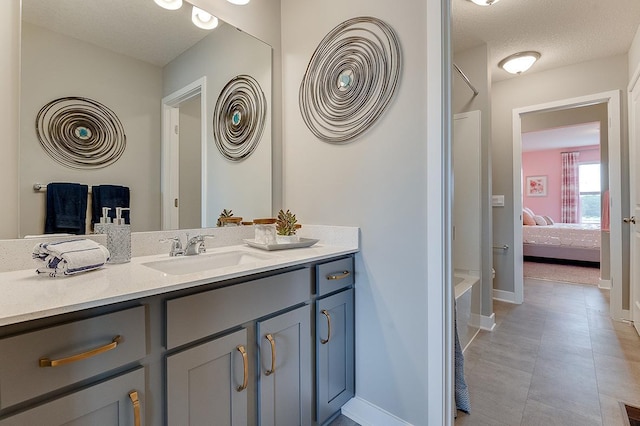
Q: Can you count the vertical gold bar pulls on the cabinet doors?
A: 4